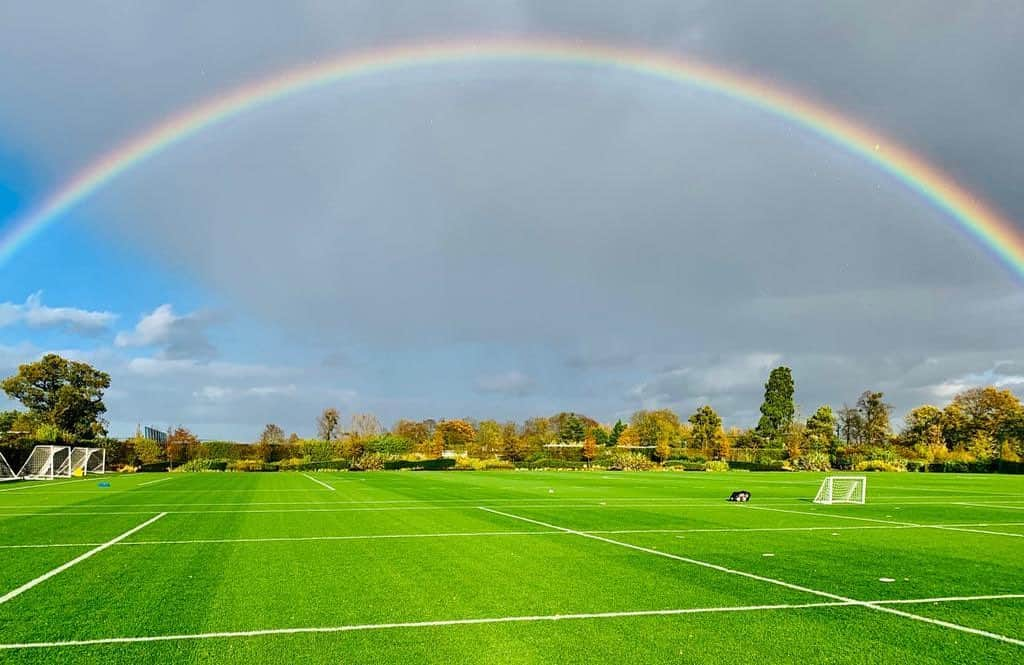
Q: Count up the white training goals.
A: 4